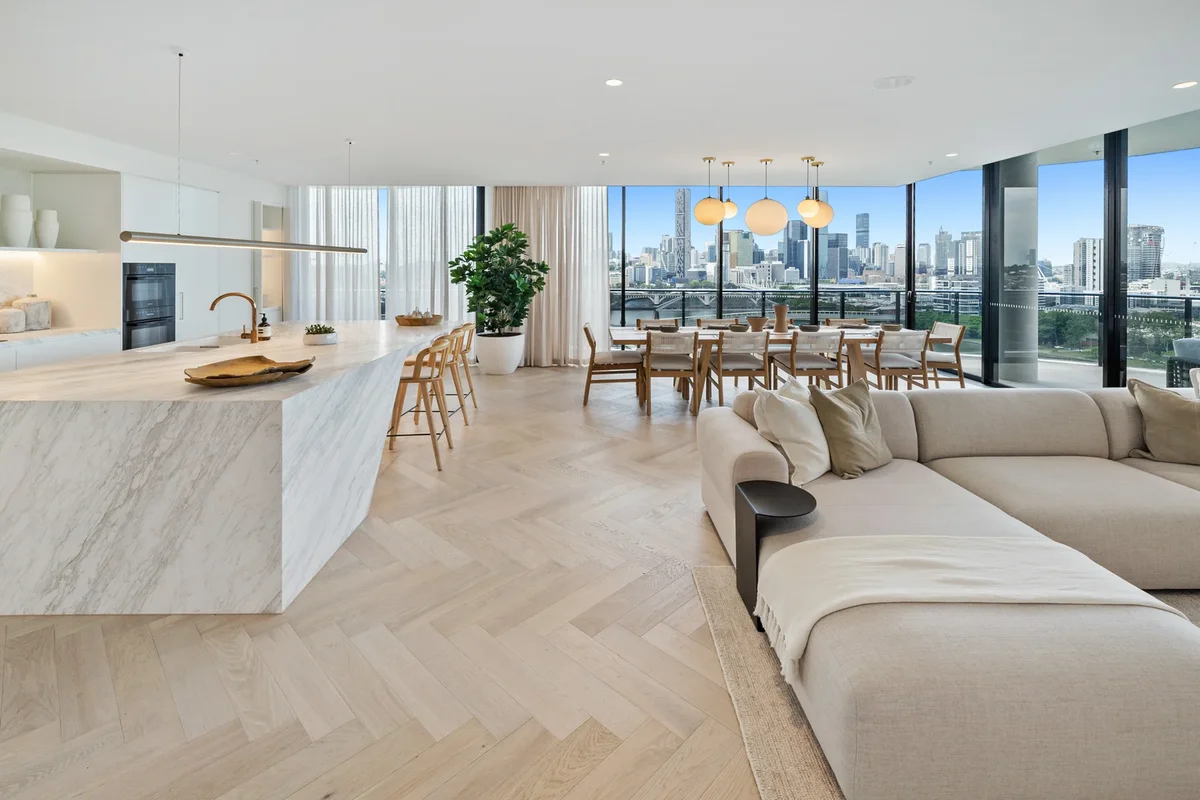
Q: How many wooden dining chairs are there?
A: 10